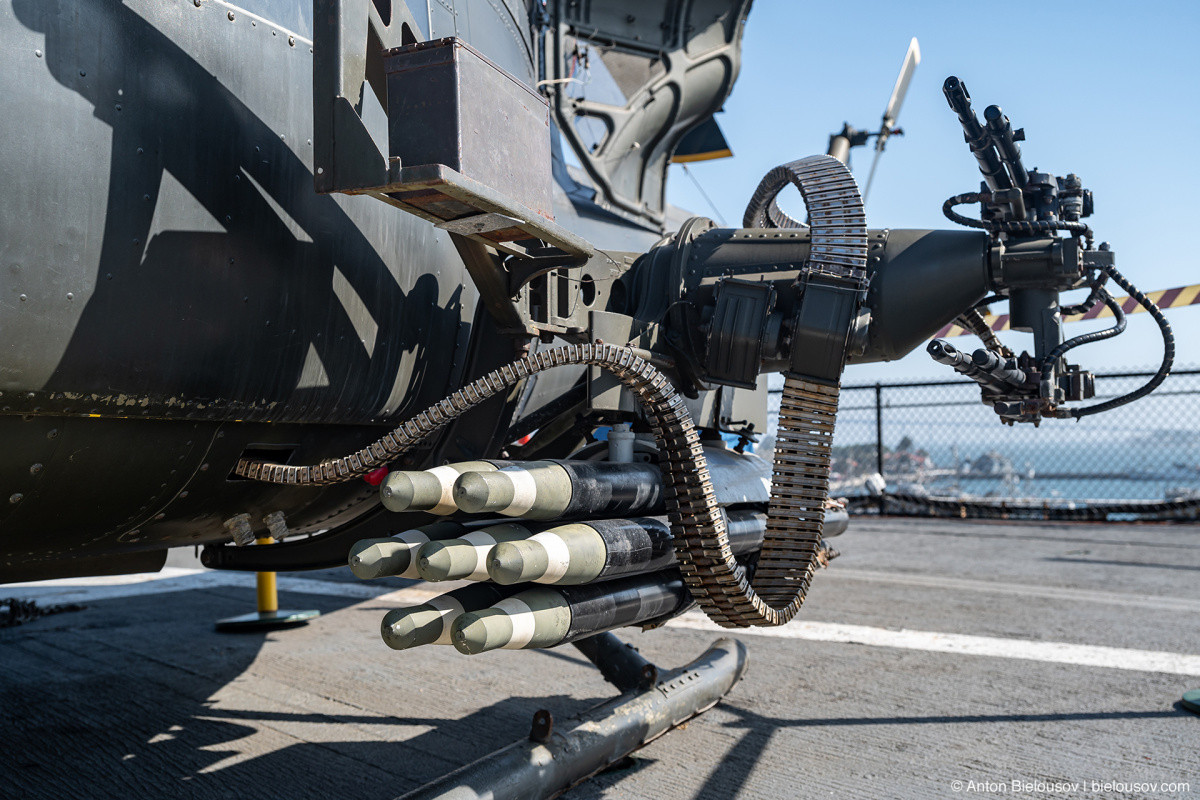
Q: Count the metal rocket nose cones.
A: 7